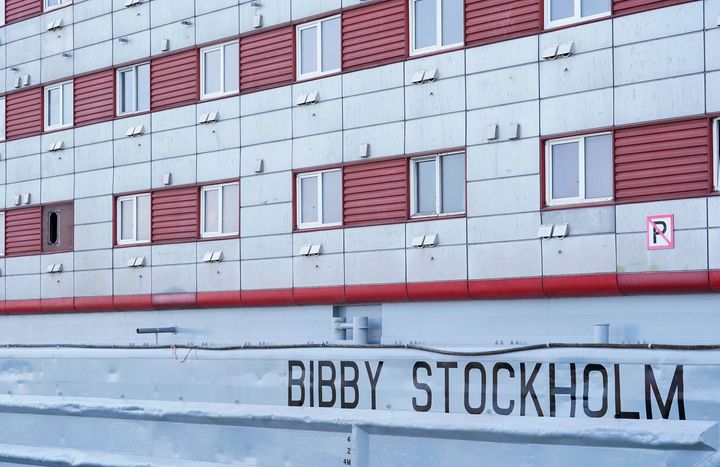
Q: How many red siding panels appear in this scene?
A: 12